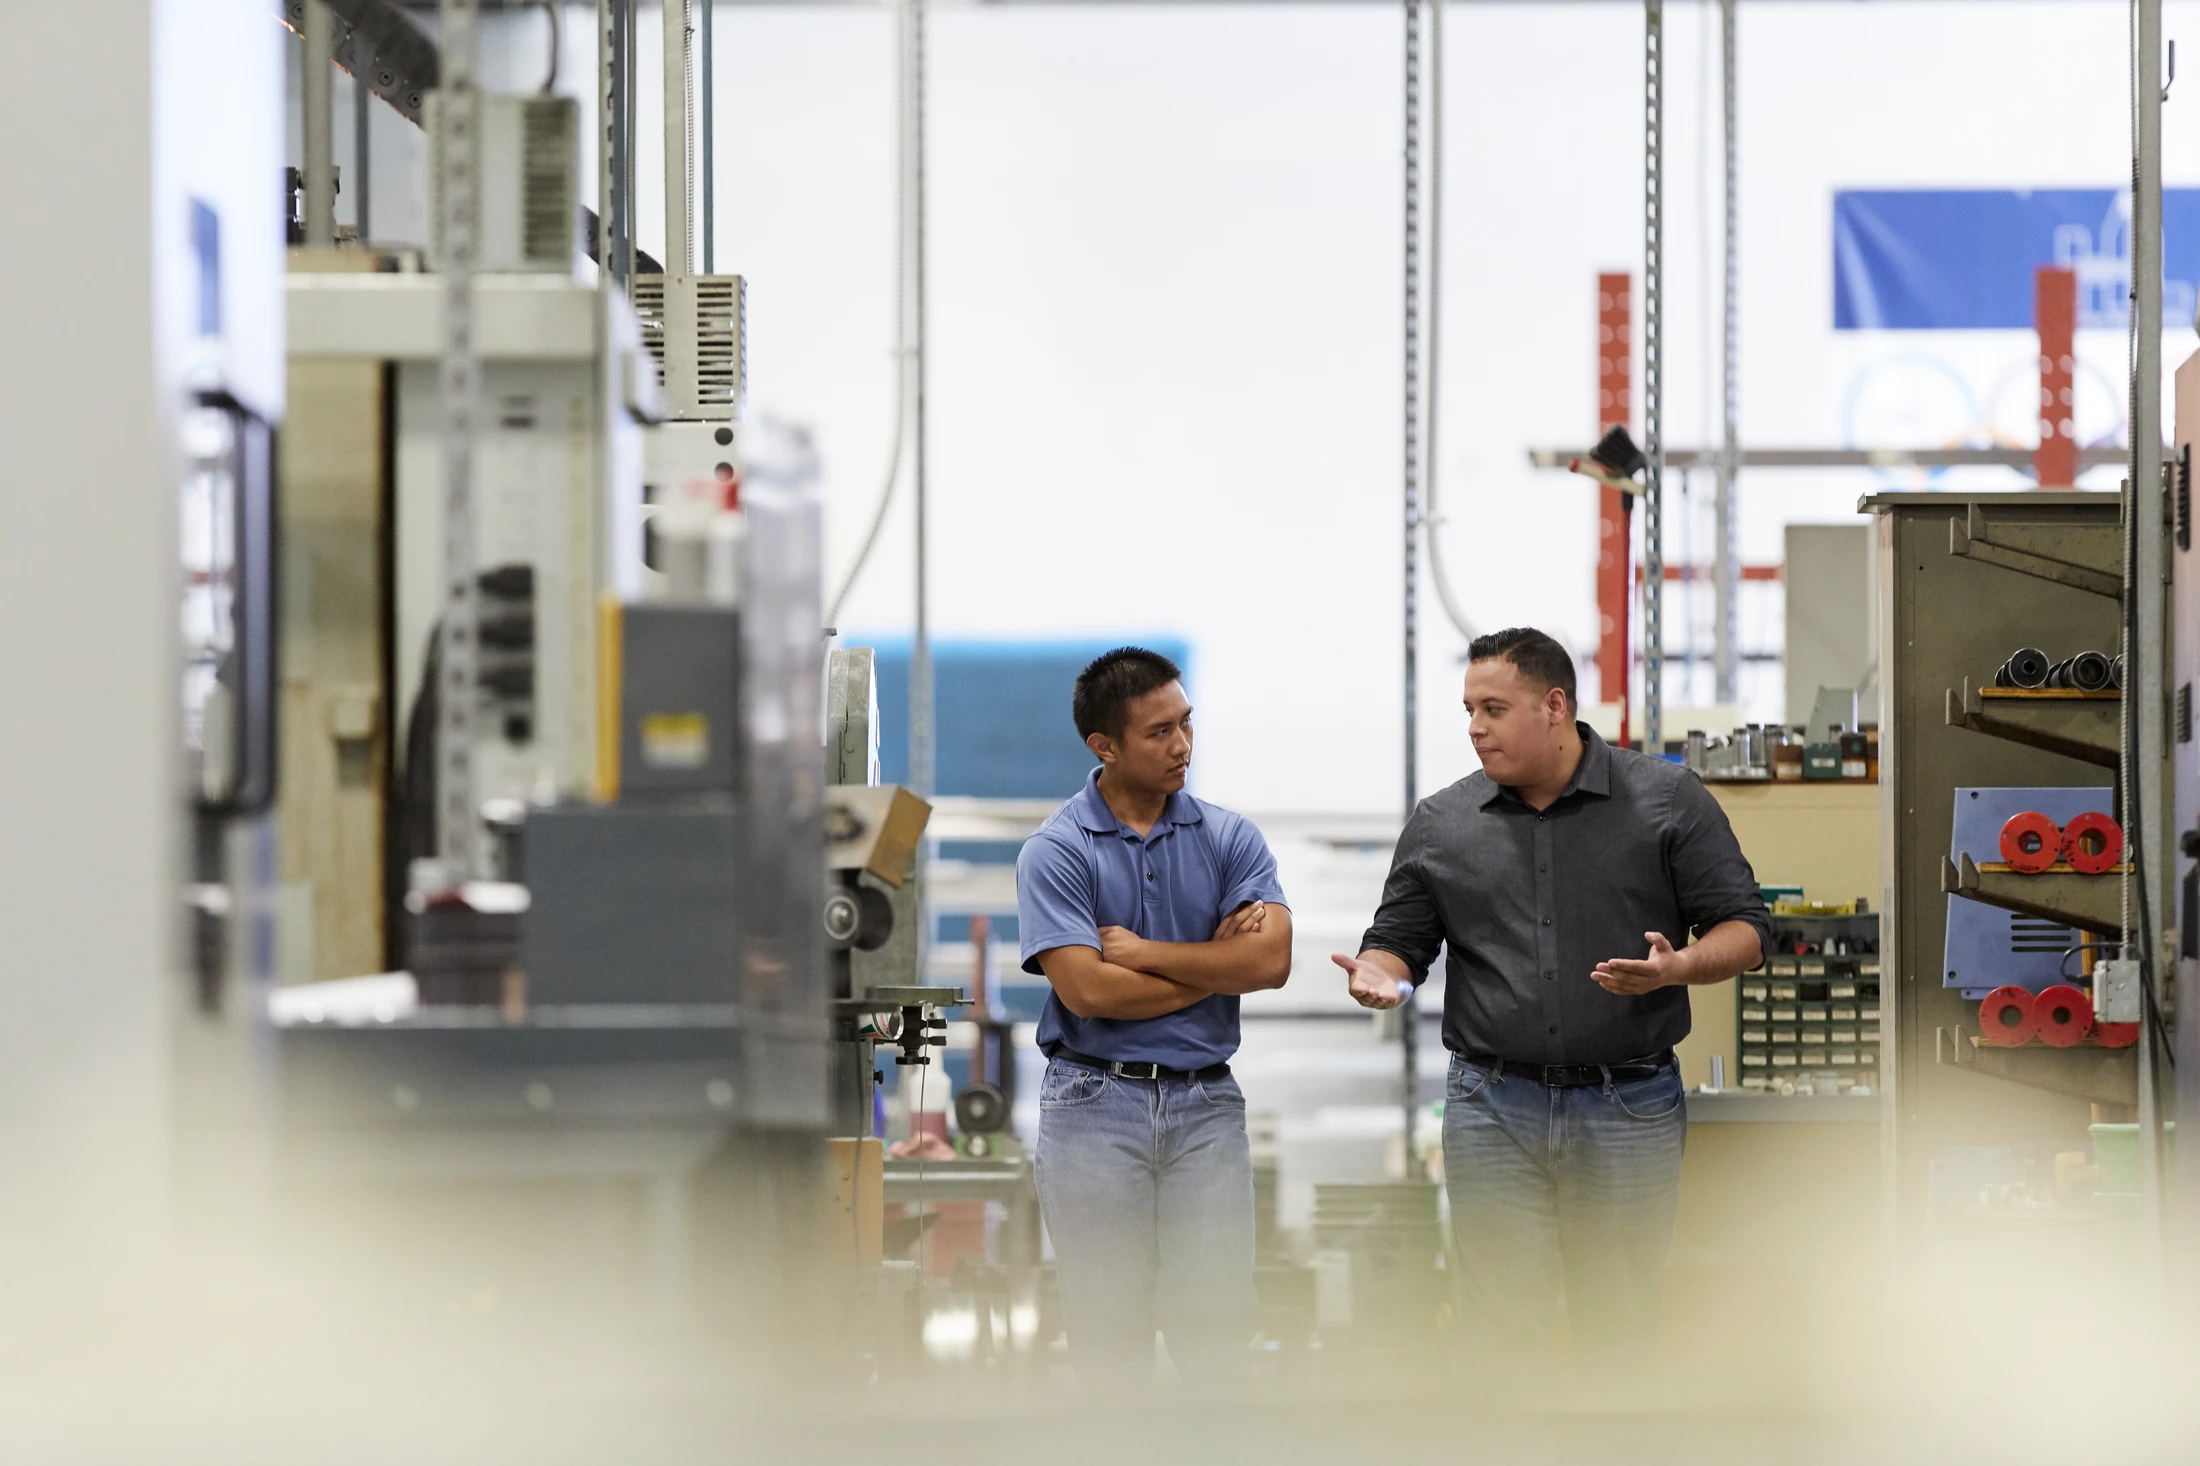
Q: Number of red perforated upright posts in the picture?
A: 2